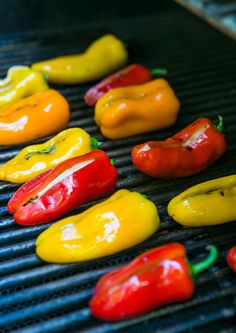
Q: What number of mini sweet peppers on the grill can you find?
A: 12